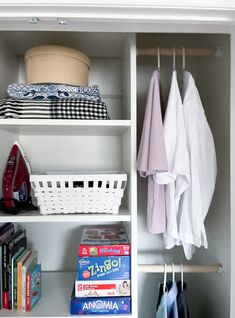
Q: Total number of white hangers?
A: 6